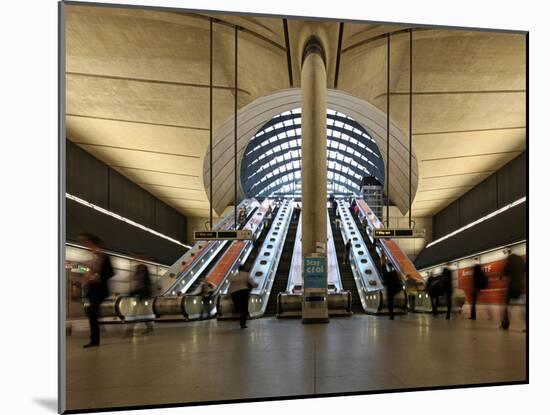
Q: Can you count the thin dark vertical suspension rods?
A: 4